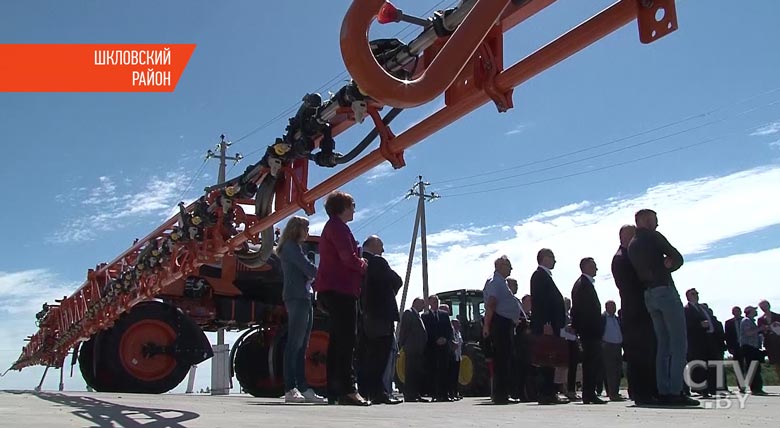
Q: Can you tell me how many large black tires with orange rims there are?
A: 2